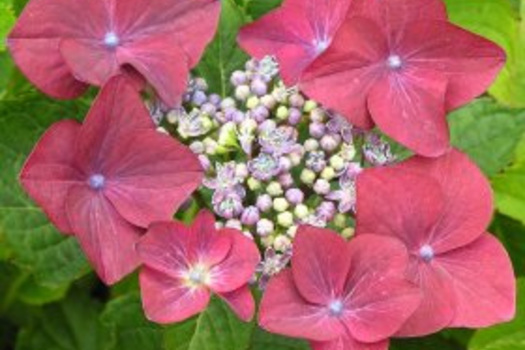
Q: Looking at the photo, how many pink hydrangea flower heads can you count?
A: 7